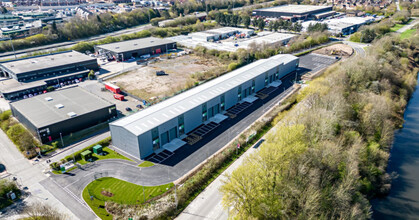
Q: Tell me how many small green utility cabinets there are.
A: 2